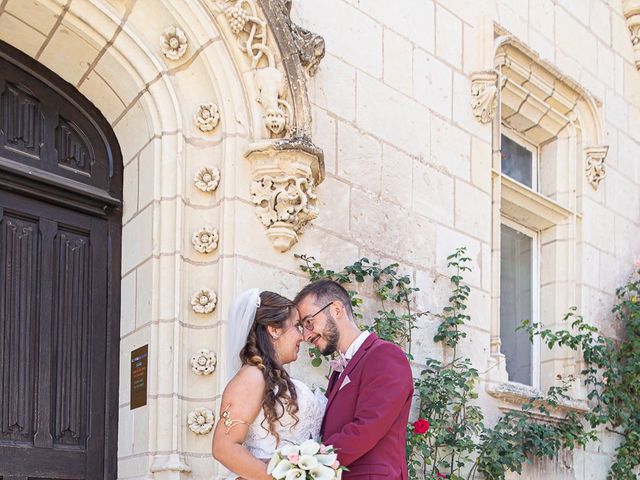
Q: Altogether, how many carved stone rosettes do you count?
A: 7